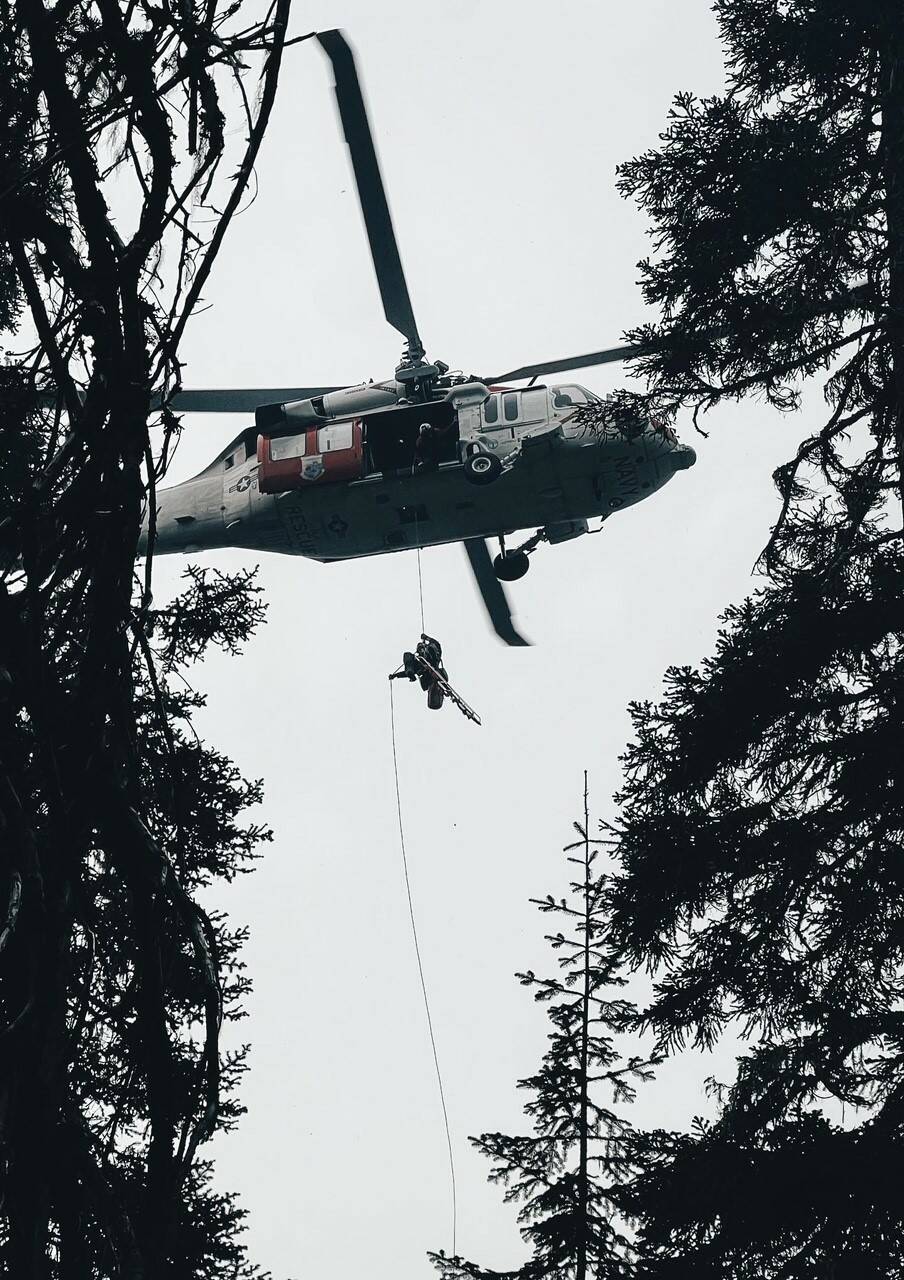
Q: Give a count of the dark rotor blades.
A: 4